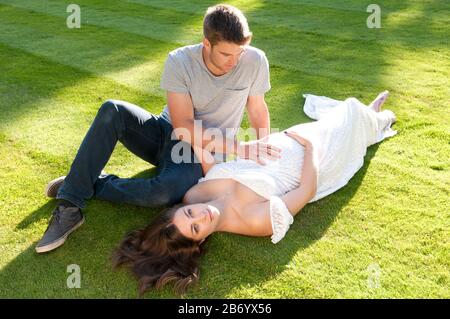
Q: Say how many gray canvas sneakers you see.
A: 2